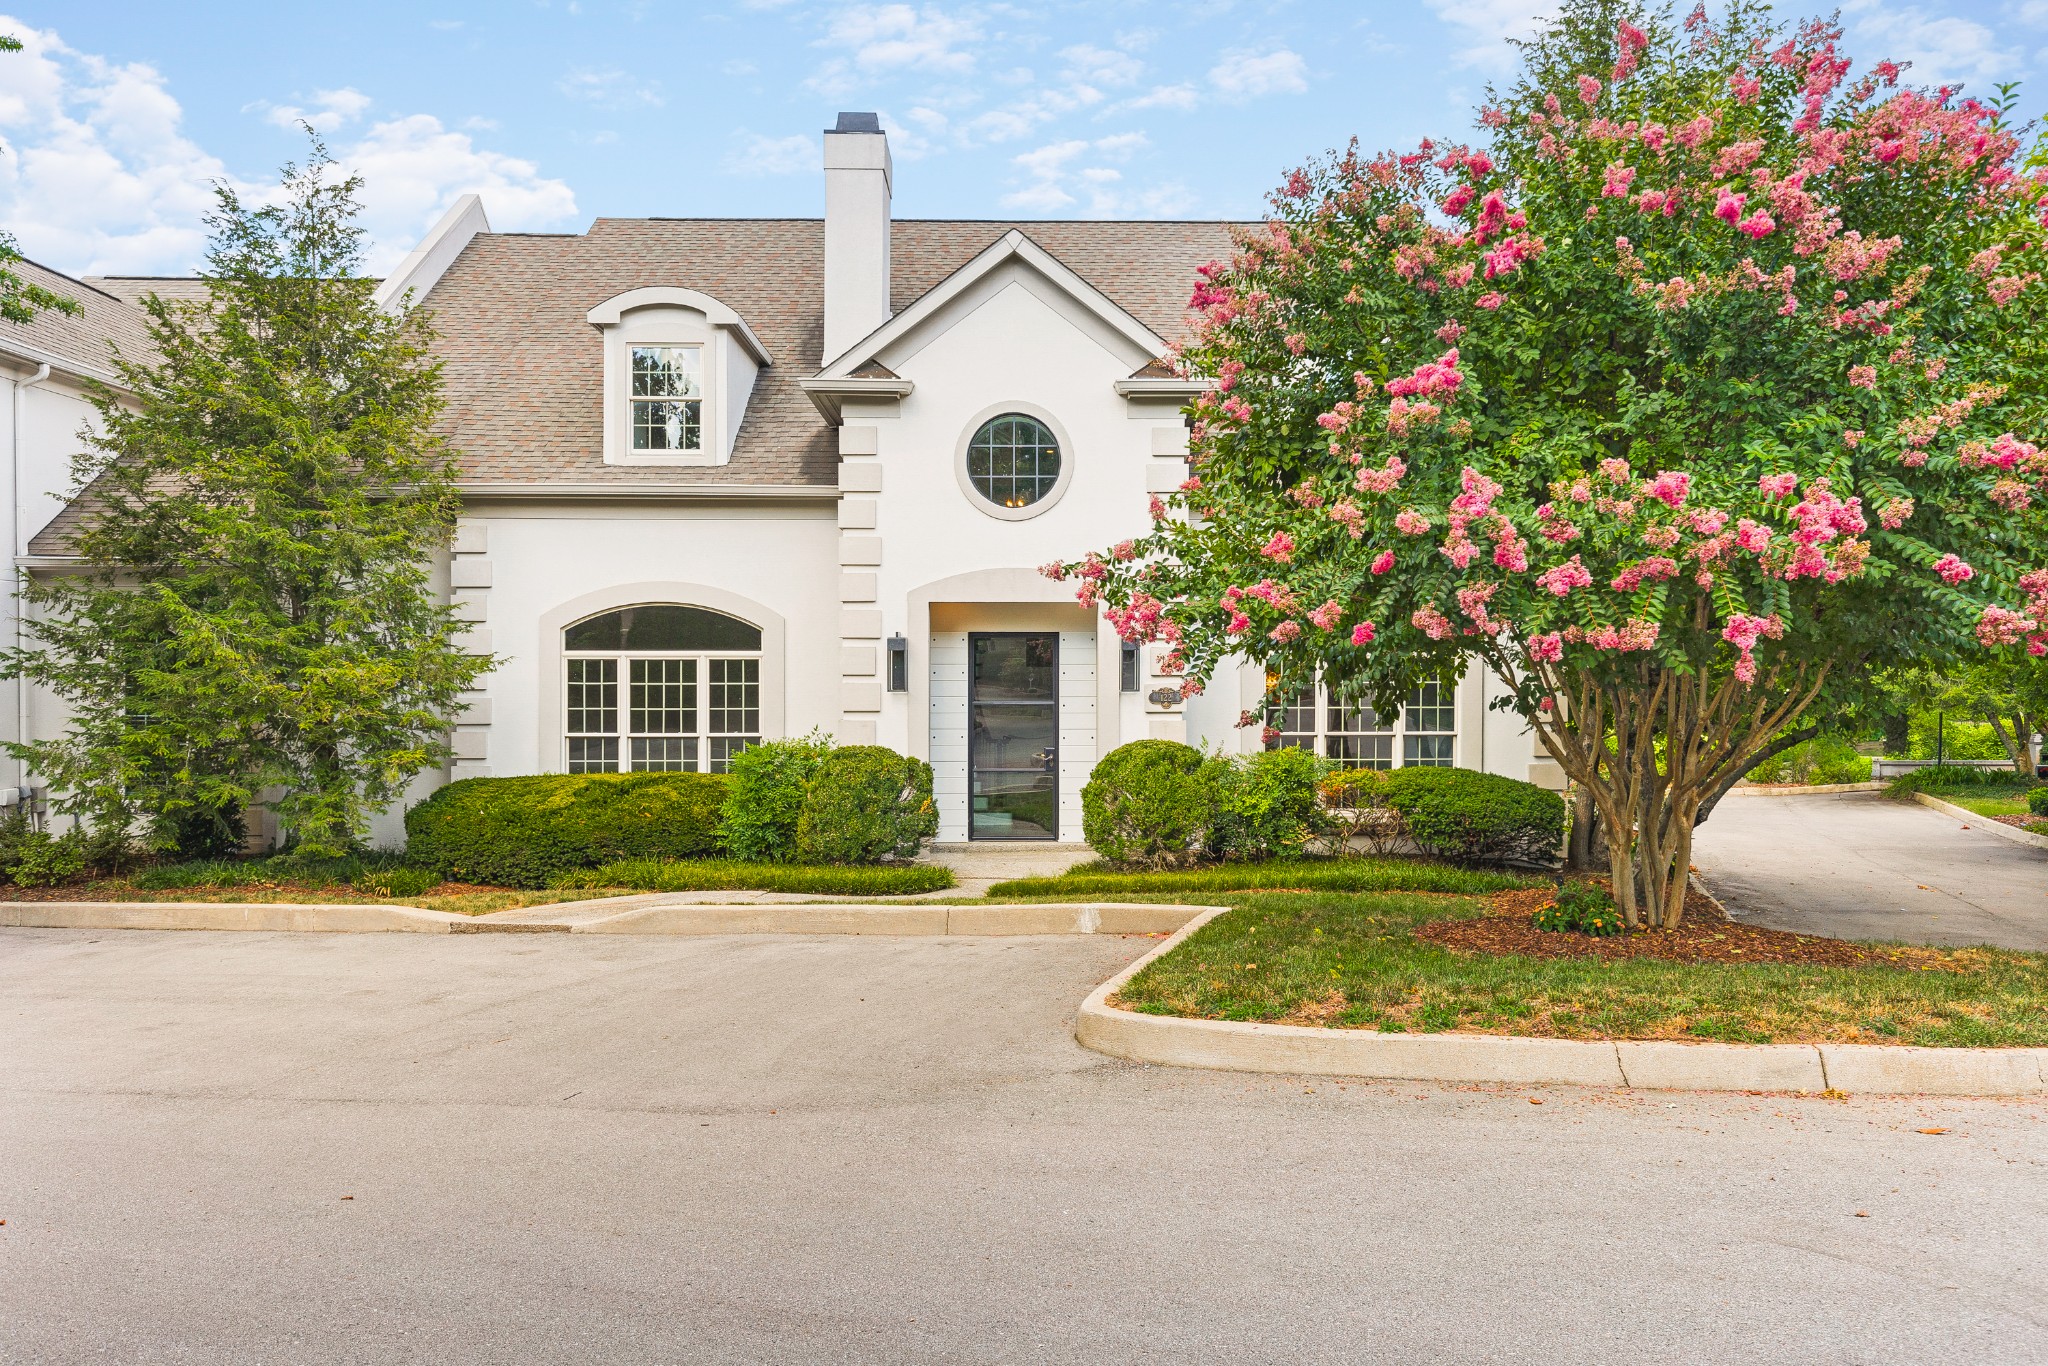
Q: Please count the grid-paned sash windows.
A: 7